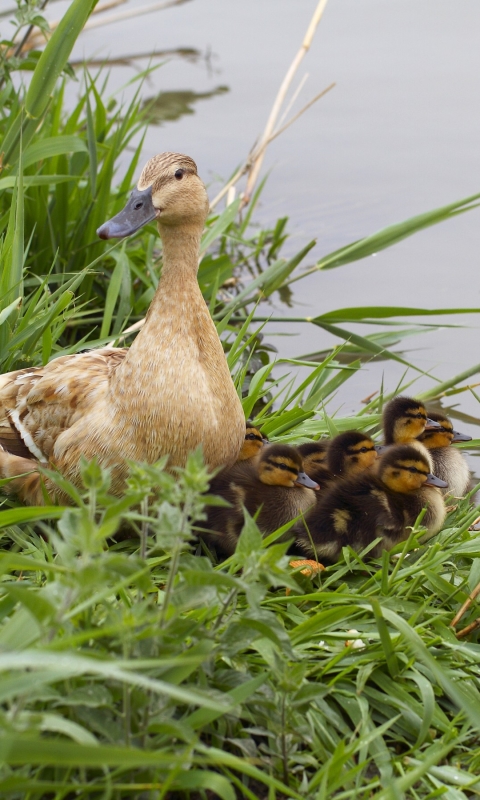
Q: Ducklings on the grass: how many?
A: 7